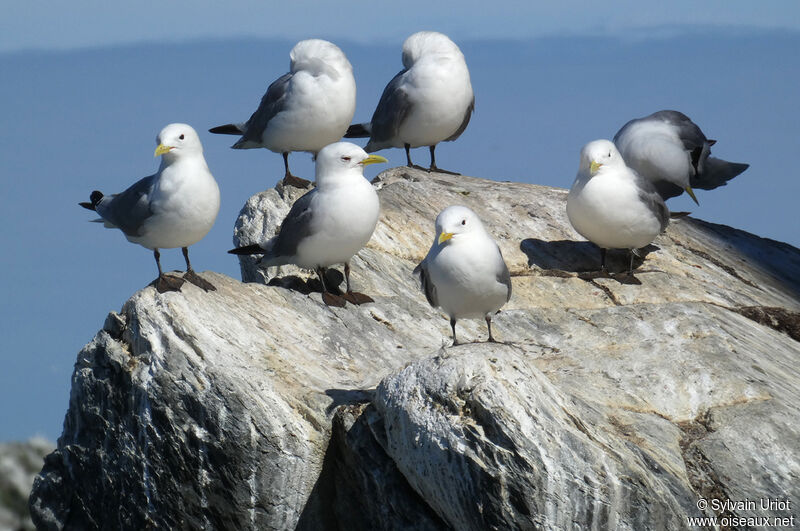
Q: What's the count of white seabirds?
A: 7